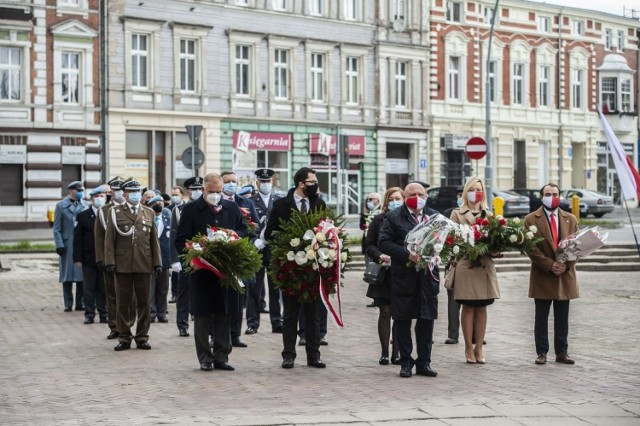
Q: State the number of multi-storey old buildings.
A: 3